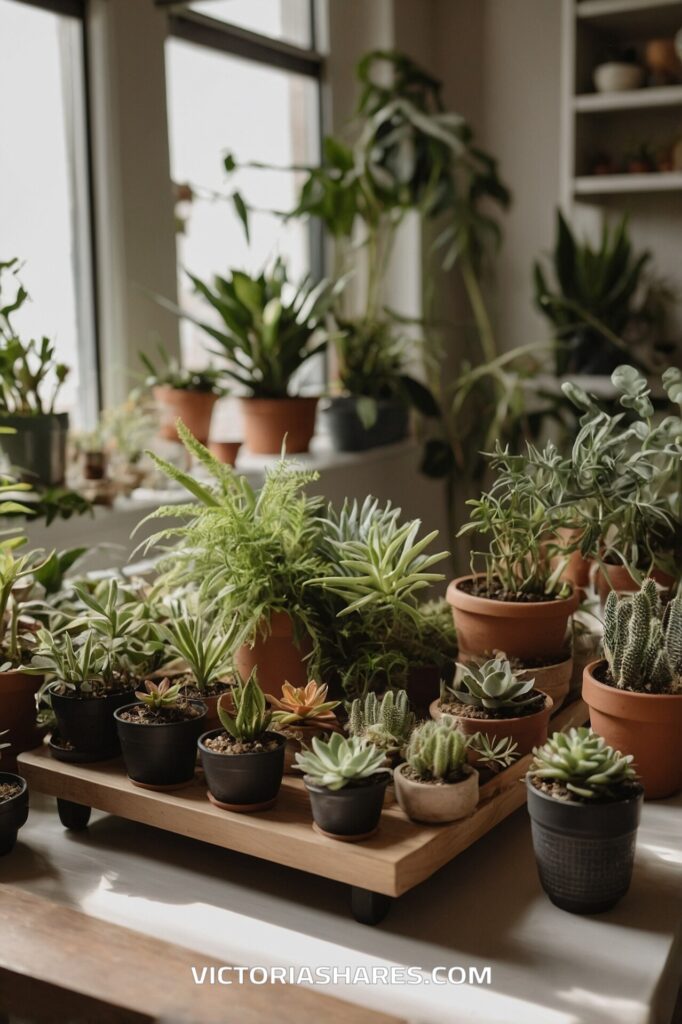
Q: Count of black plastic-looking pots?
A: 6